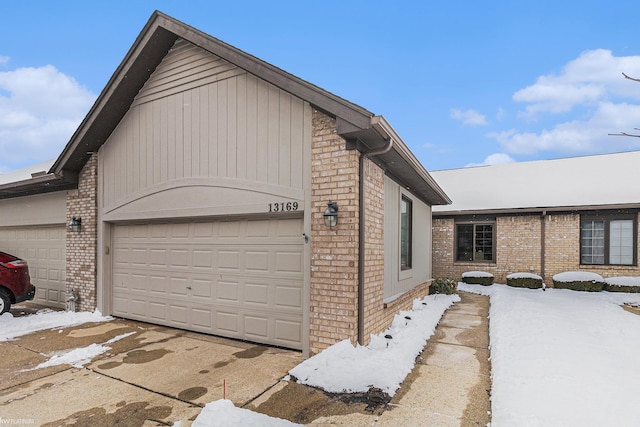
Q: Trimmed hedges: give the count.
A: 4